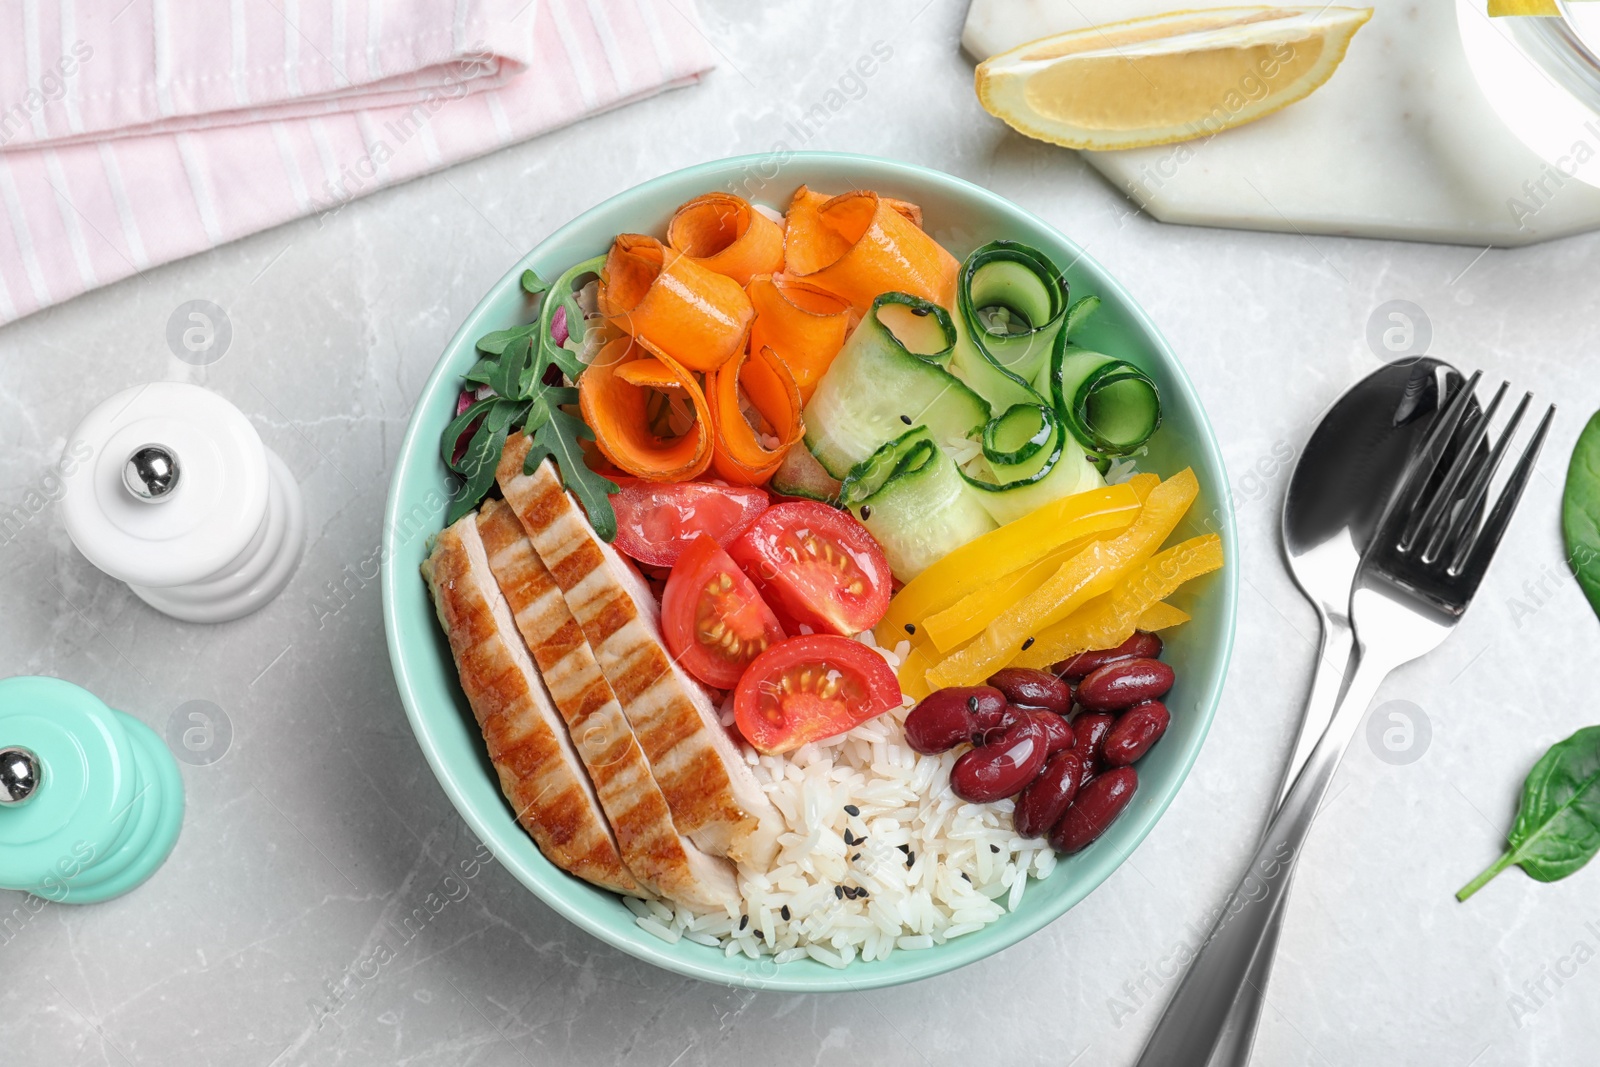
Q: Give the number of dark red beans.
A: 10